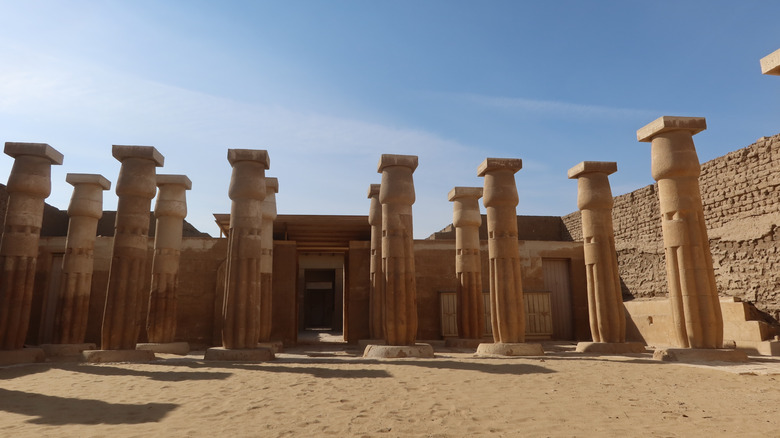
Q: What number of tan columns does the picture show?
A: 12